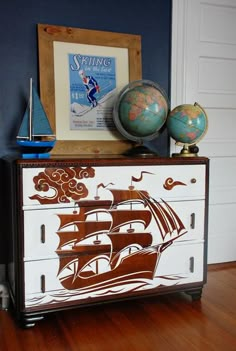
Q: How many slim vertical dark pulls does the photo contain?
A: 4